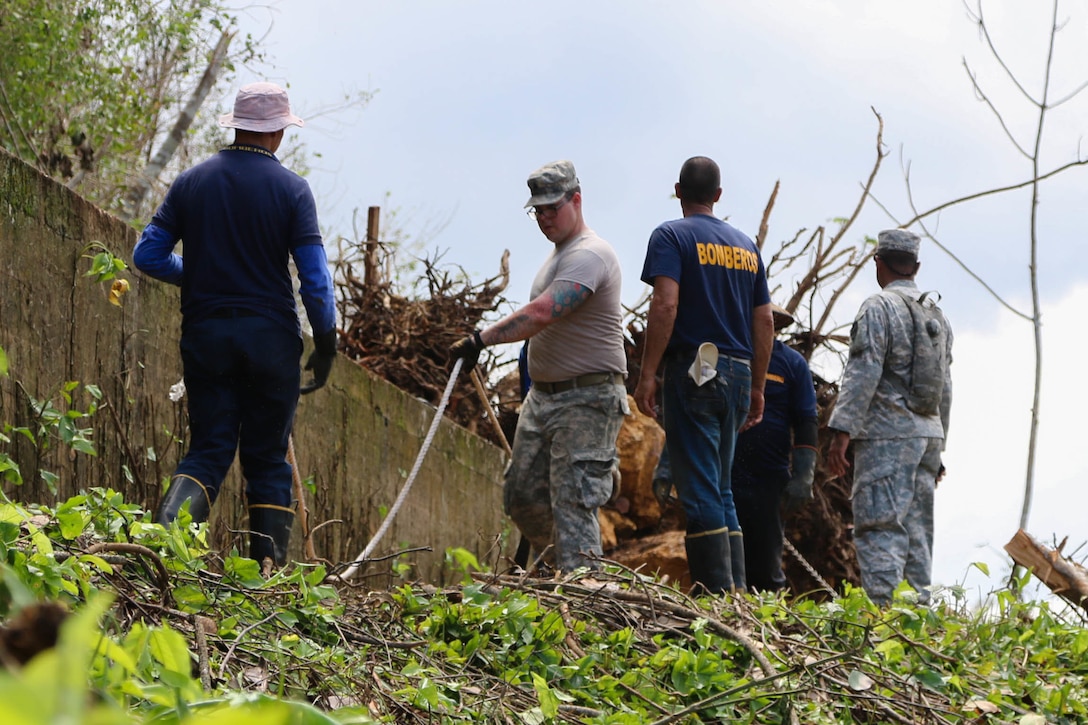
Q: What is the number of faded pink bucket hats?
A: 1